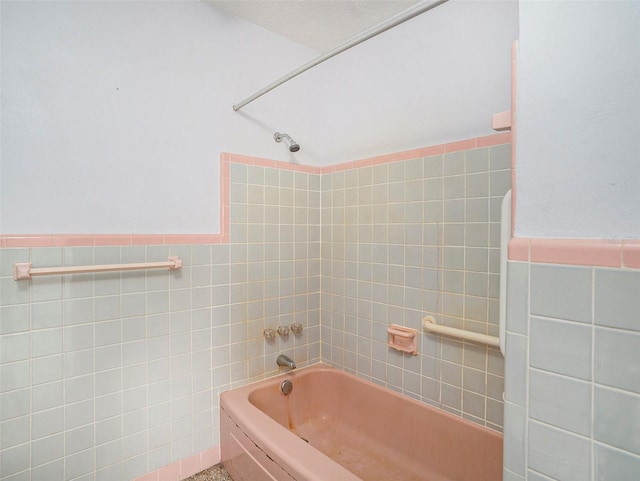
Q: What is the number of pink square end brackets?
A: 2